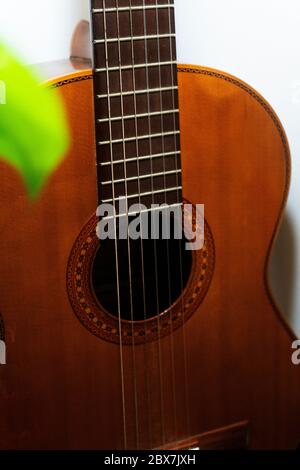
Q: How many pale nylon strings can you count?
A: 6